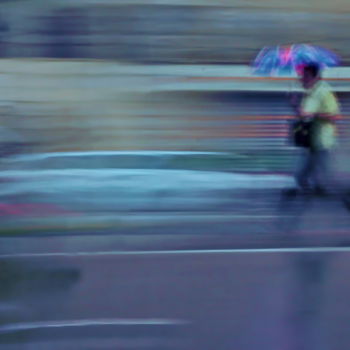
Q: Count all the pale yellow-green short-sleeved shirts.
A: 1